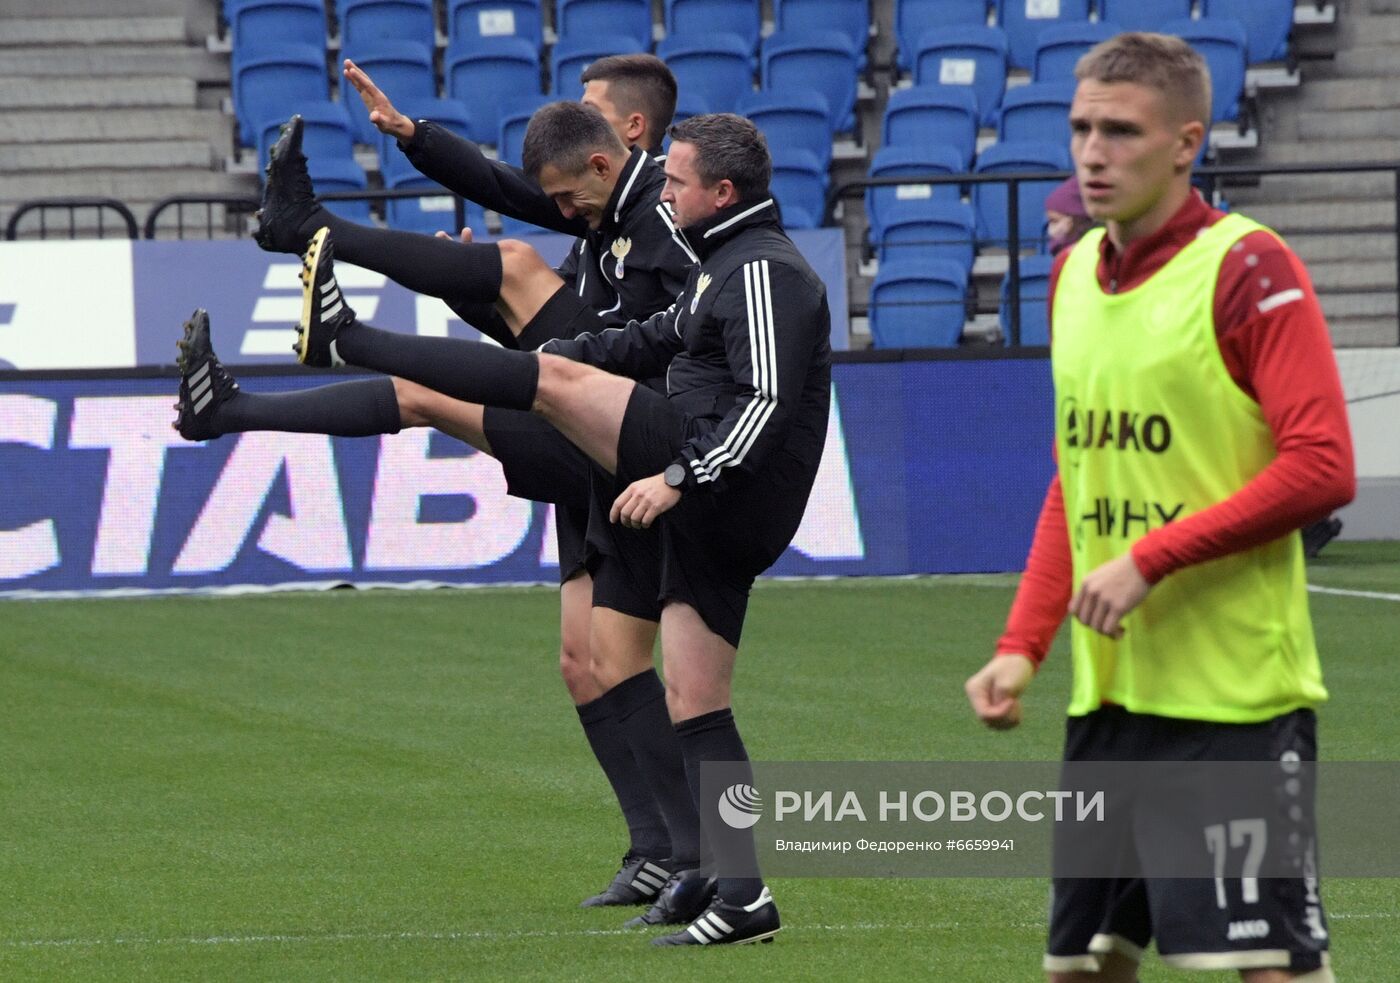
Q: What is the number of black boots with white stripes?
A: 4